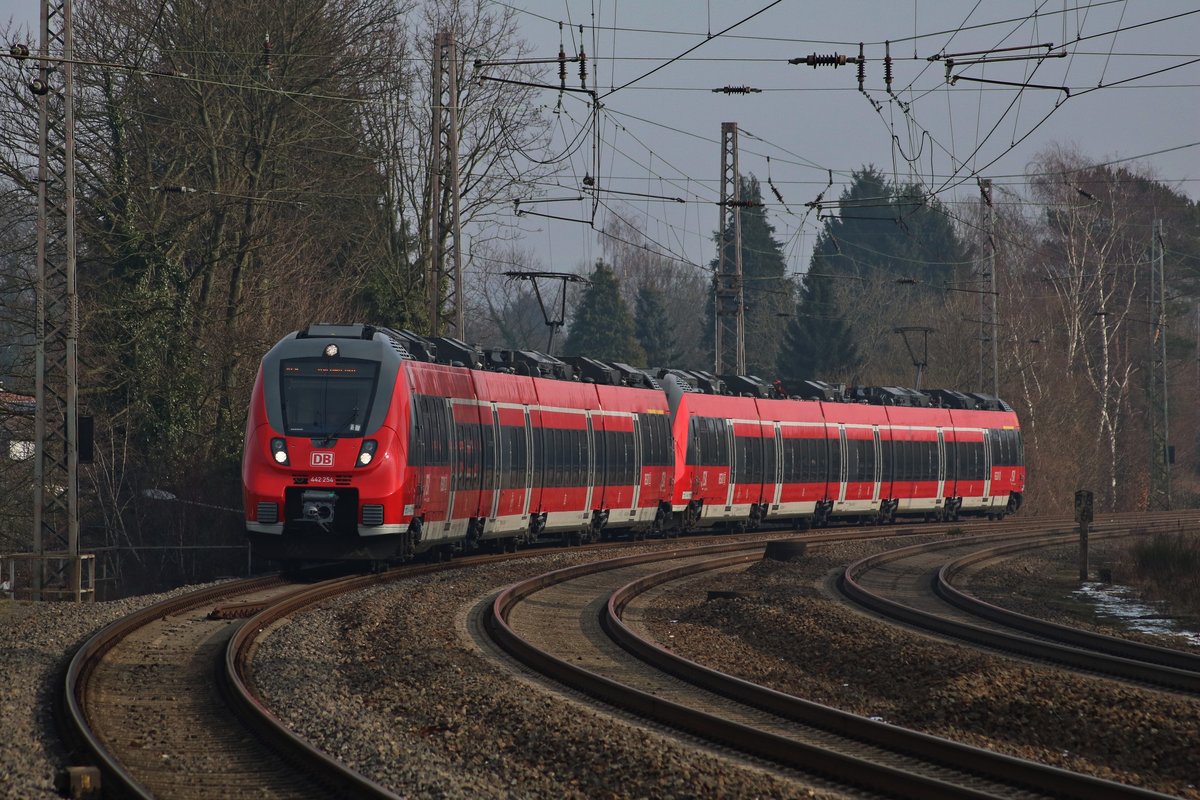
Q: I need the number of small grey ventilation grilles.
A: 2